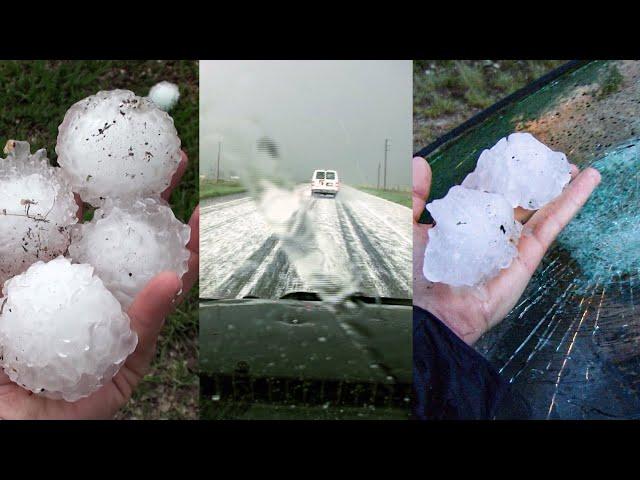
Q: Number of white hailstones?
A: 7